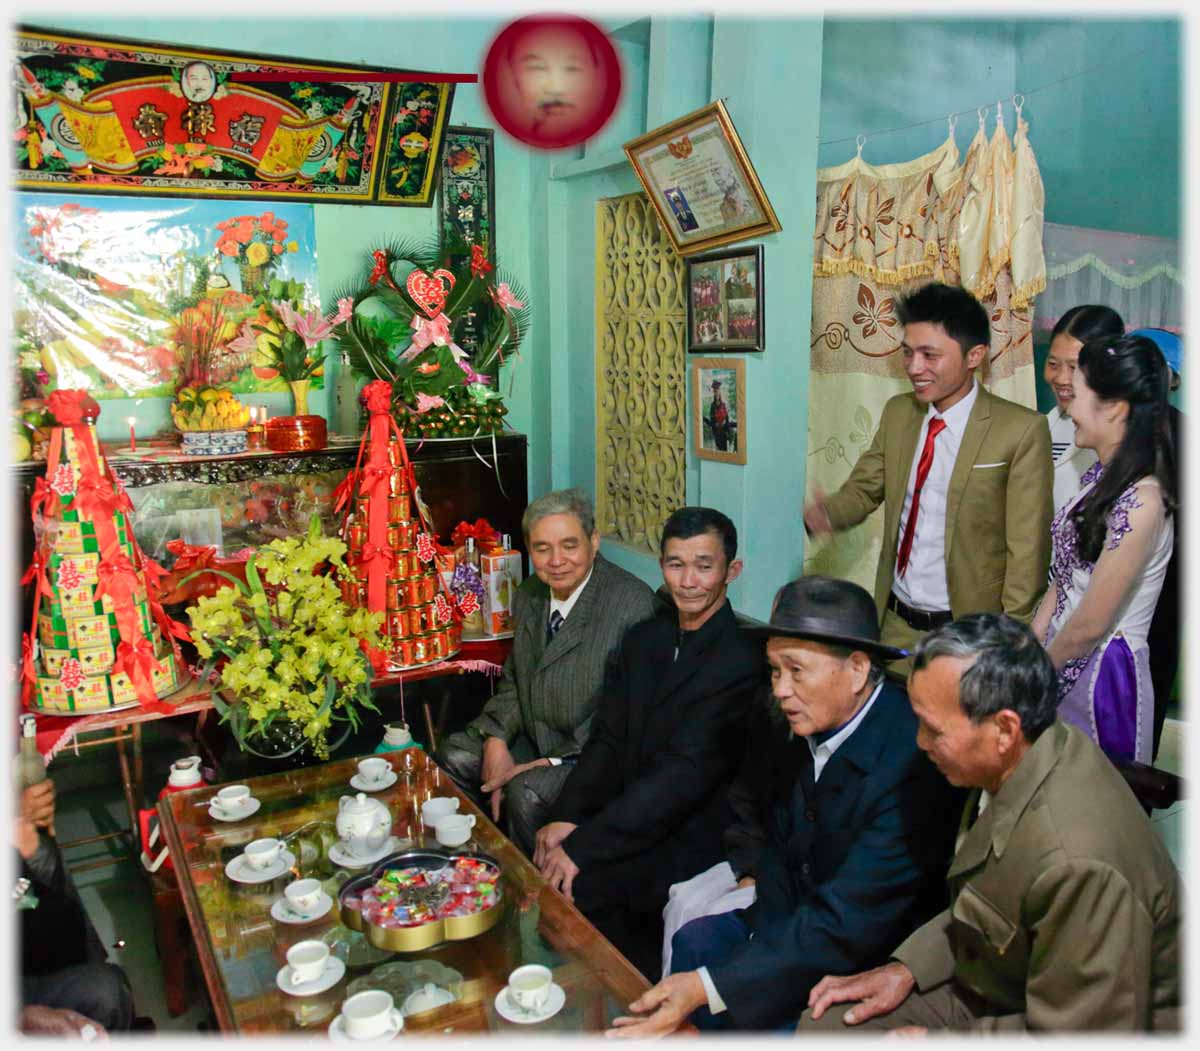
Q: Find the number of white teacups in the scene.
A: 9